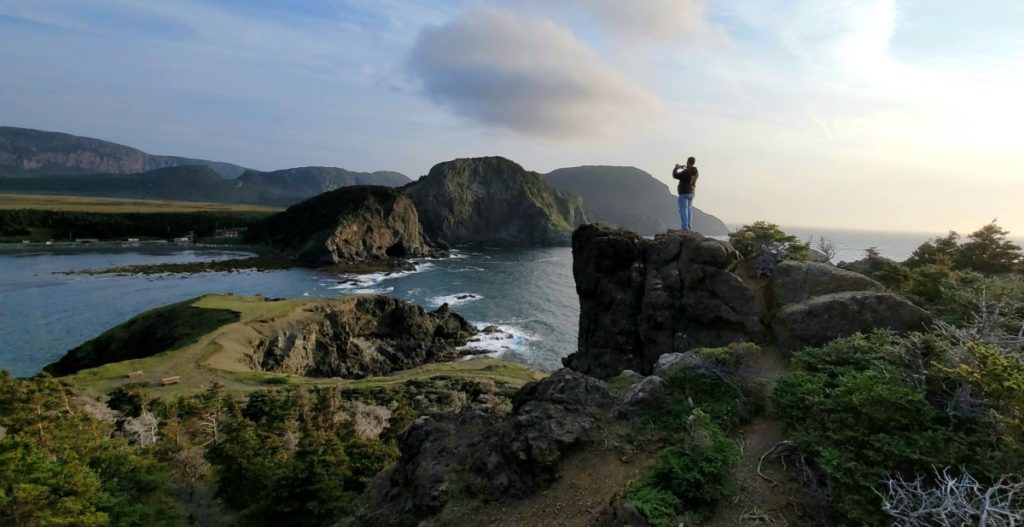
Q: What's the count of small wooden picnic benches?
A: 2